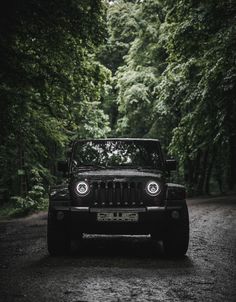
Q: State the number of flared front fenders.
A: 2